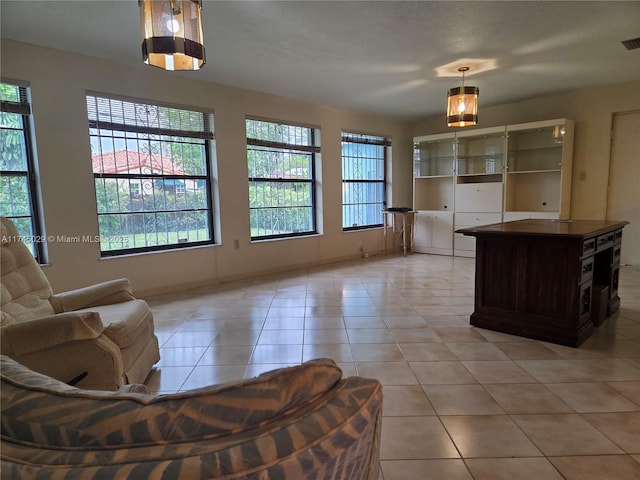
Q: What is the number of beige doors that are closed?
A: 1